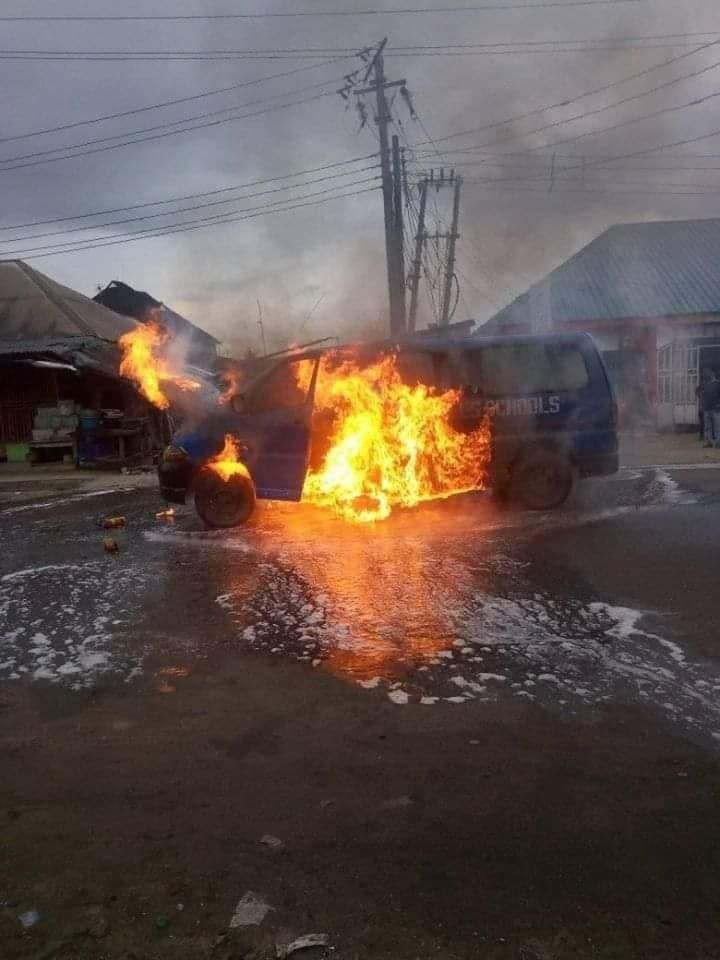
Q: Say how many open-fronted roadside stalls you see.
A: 1